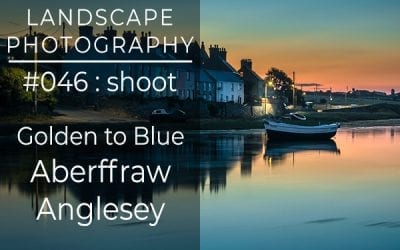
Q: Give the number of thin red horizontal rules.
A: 0